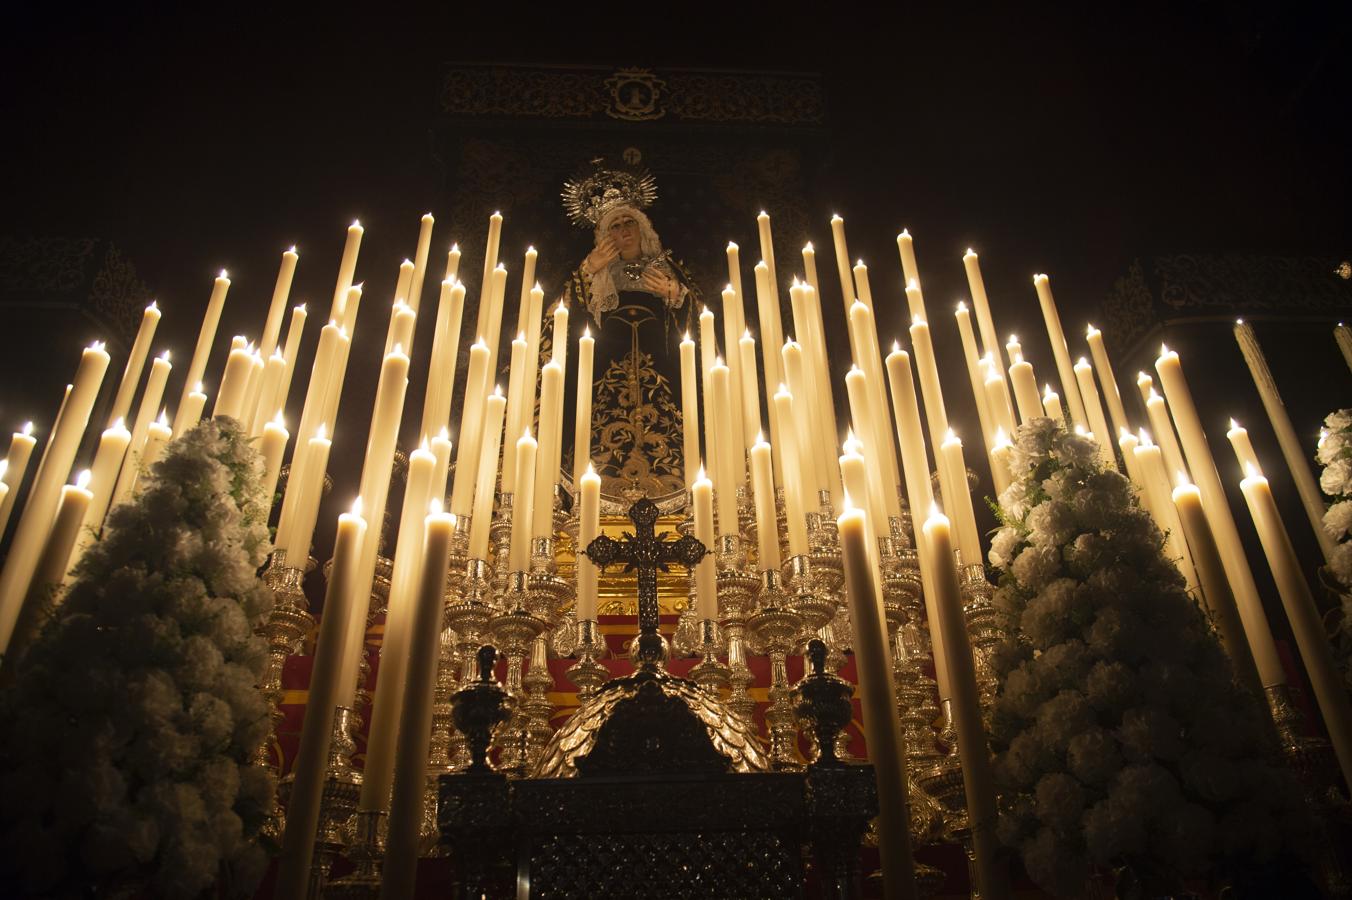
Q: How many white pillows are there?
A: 0